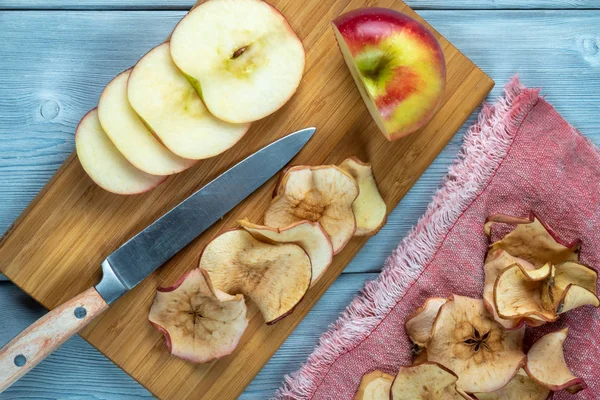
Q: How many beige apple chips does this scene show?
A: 14